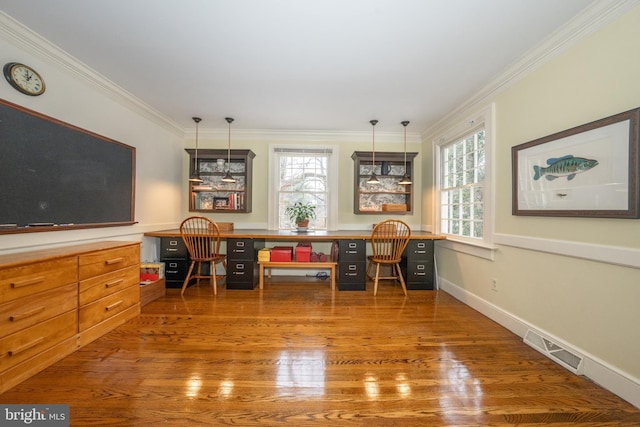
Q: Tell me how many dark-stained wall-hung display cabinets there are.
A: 2